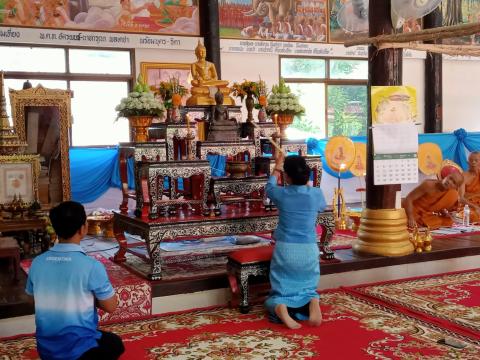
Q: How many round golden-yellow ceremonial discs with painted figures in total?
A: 3